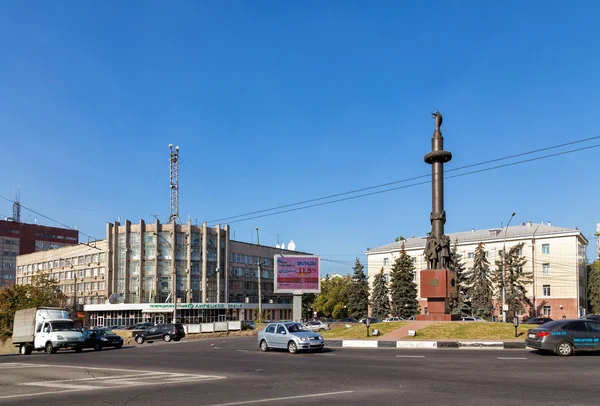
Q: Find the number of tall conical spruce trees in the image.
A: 6